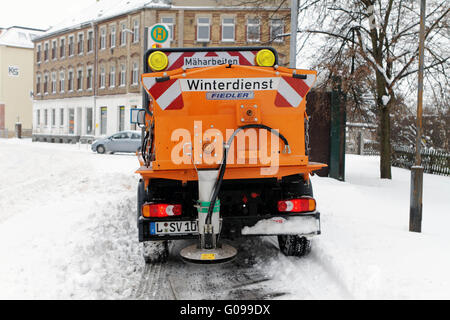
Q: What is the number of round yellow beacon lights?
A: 2